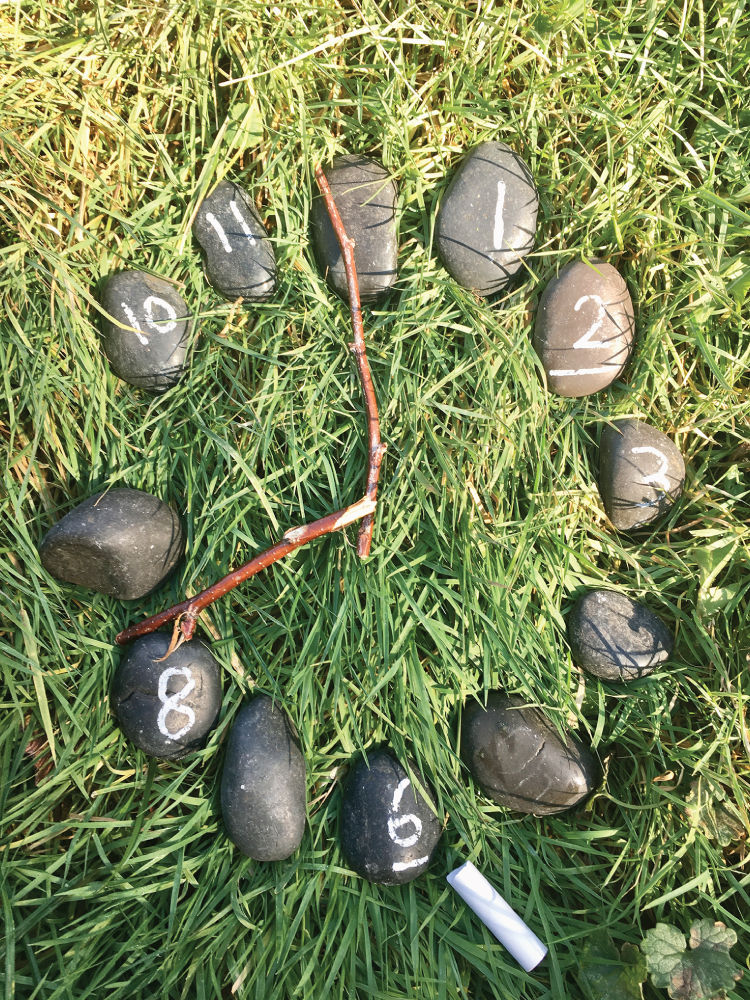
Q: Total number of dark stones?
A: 11